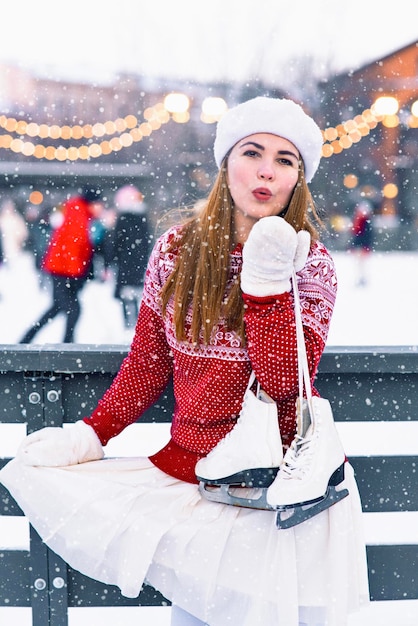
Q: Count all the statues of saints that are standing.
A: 0